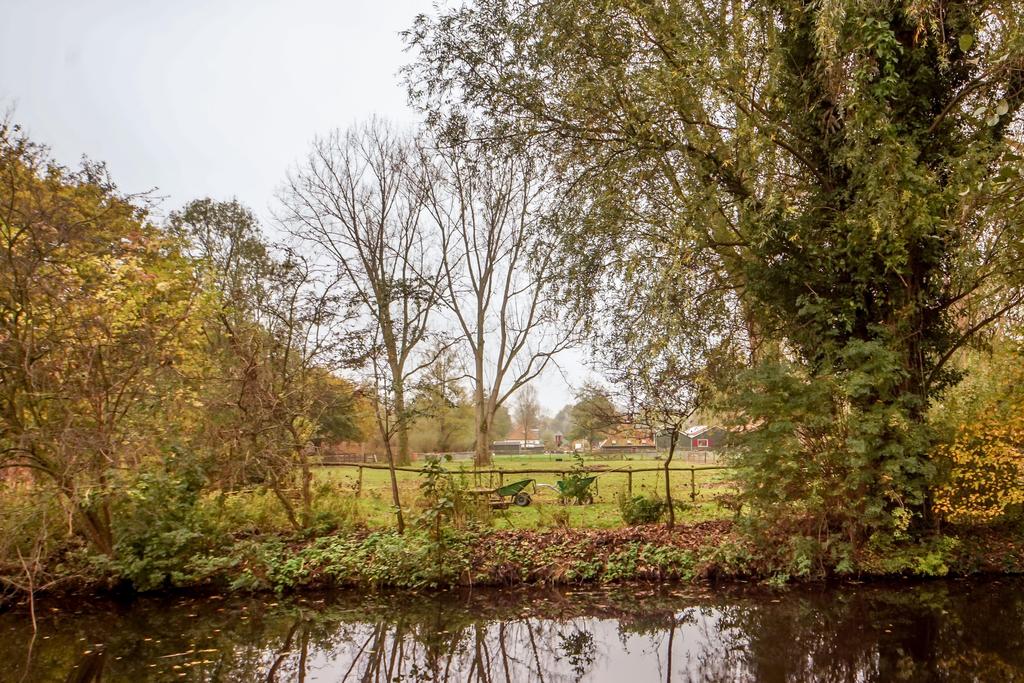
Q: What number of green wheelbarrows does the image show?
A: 2